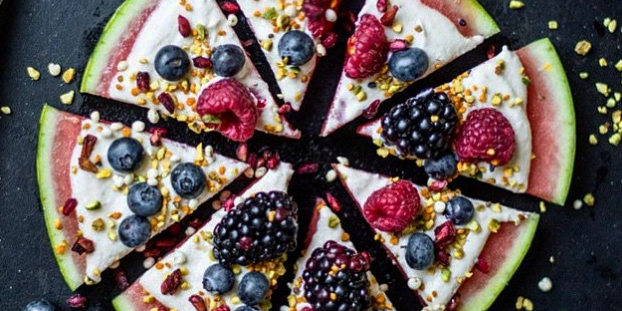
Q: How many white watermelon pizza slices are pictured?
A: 8